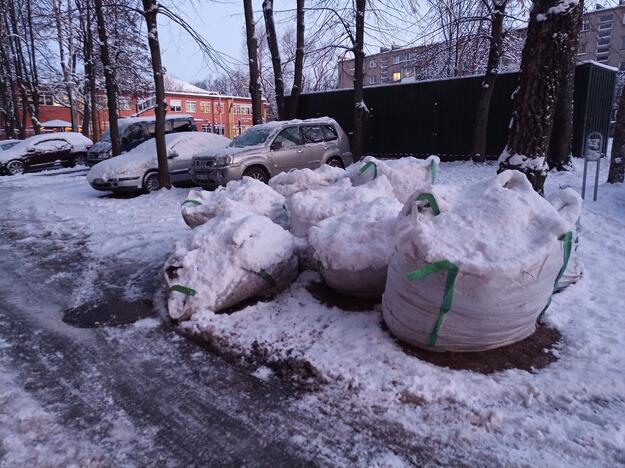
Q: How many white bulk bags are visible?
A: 8